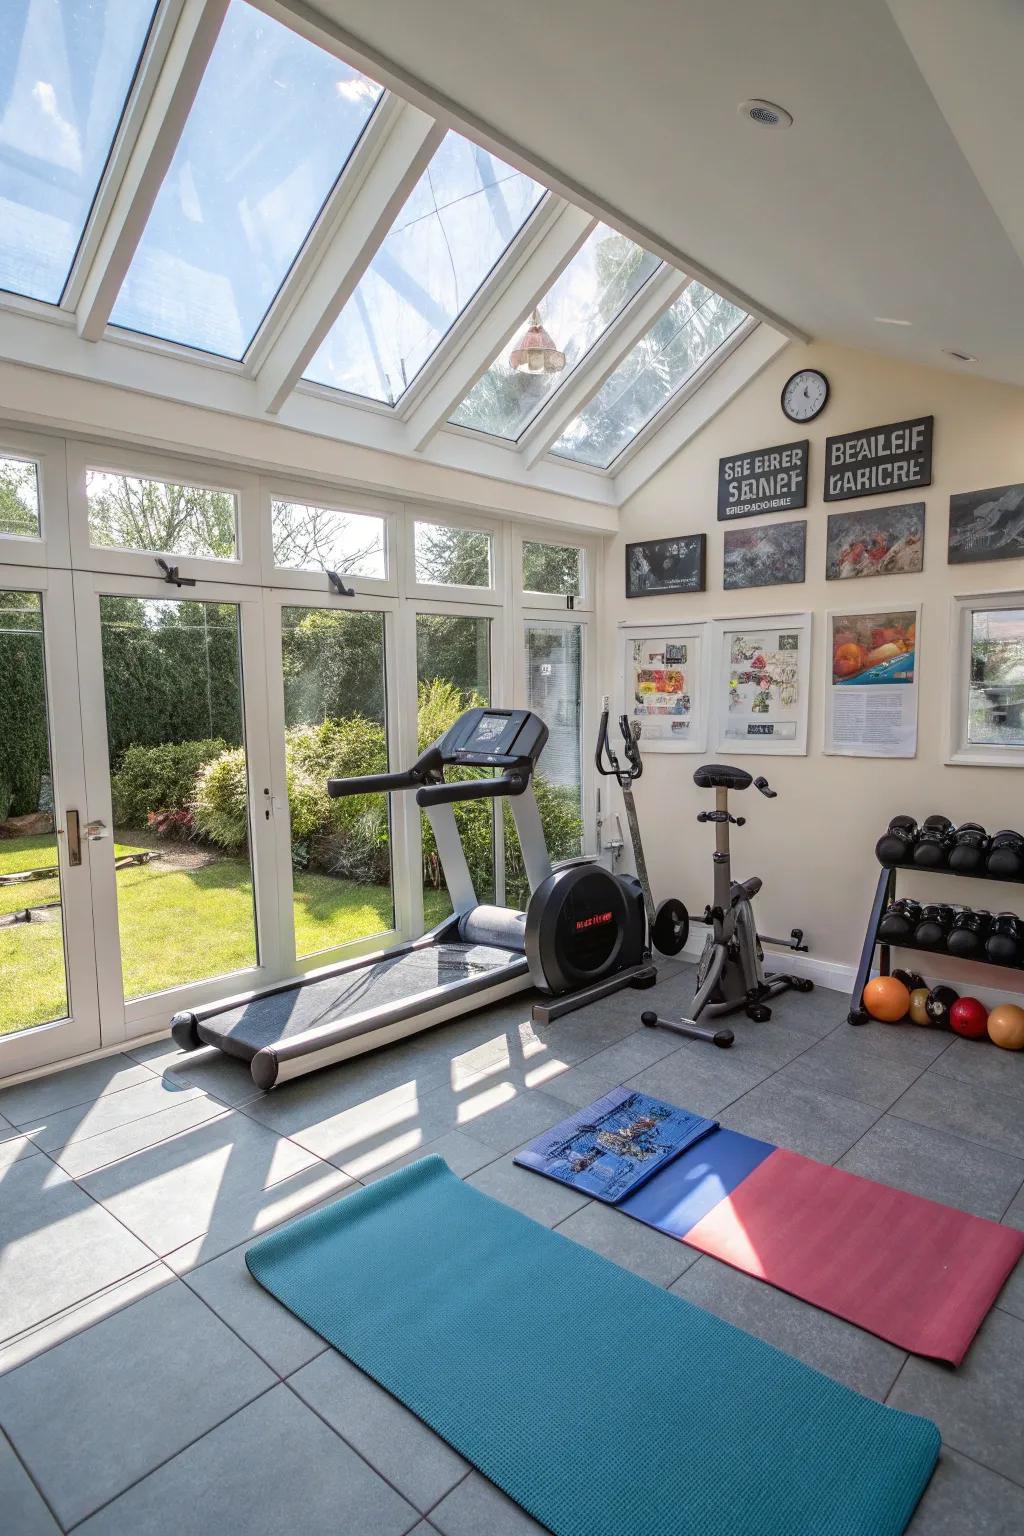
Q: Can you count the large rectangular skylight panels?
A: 5